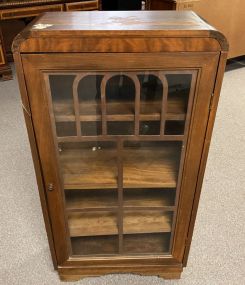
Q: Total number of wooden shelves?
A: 3